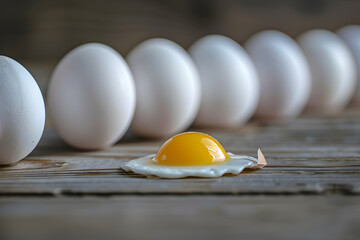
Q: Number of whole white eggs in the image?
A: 7